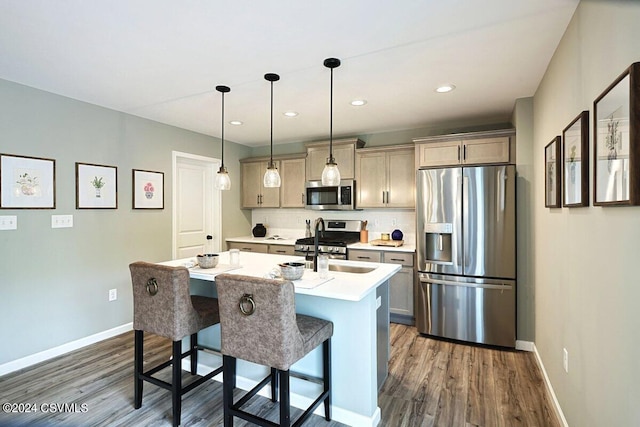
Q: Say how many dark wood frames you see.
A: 6